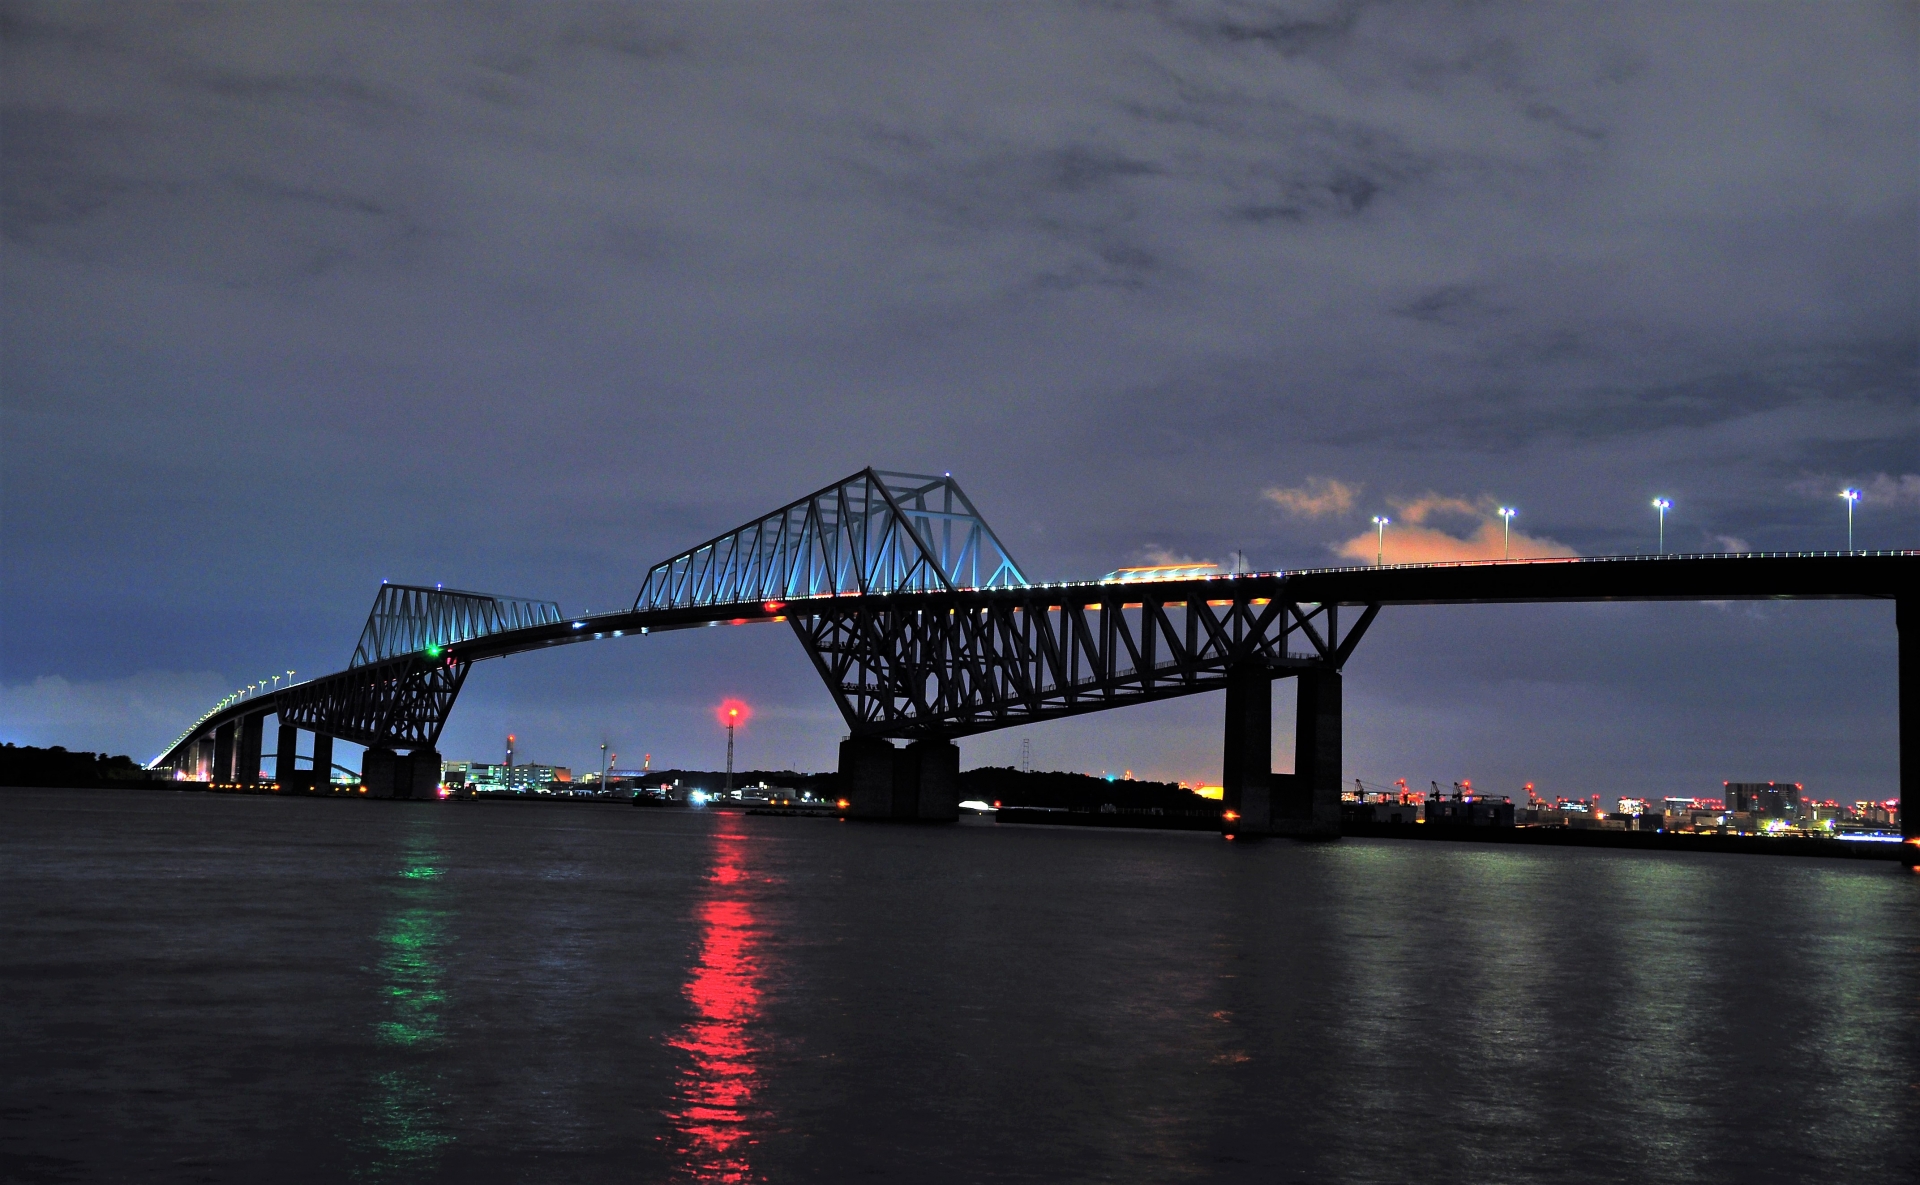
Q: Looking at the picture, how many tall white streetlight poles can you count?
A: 4